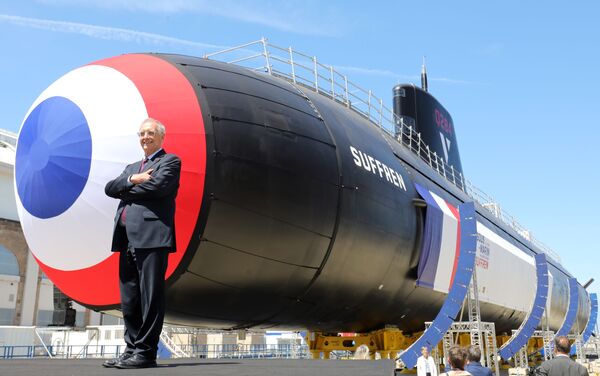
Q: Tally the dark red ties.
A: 1